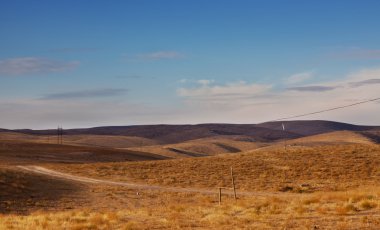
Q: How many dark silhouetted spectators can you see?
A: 0